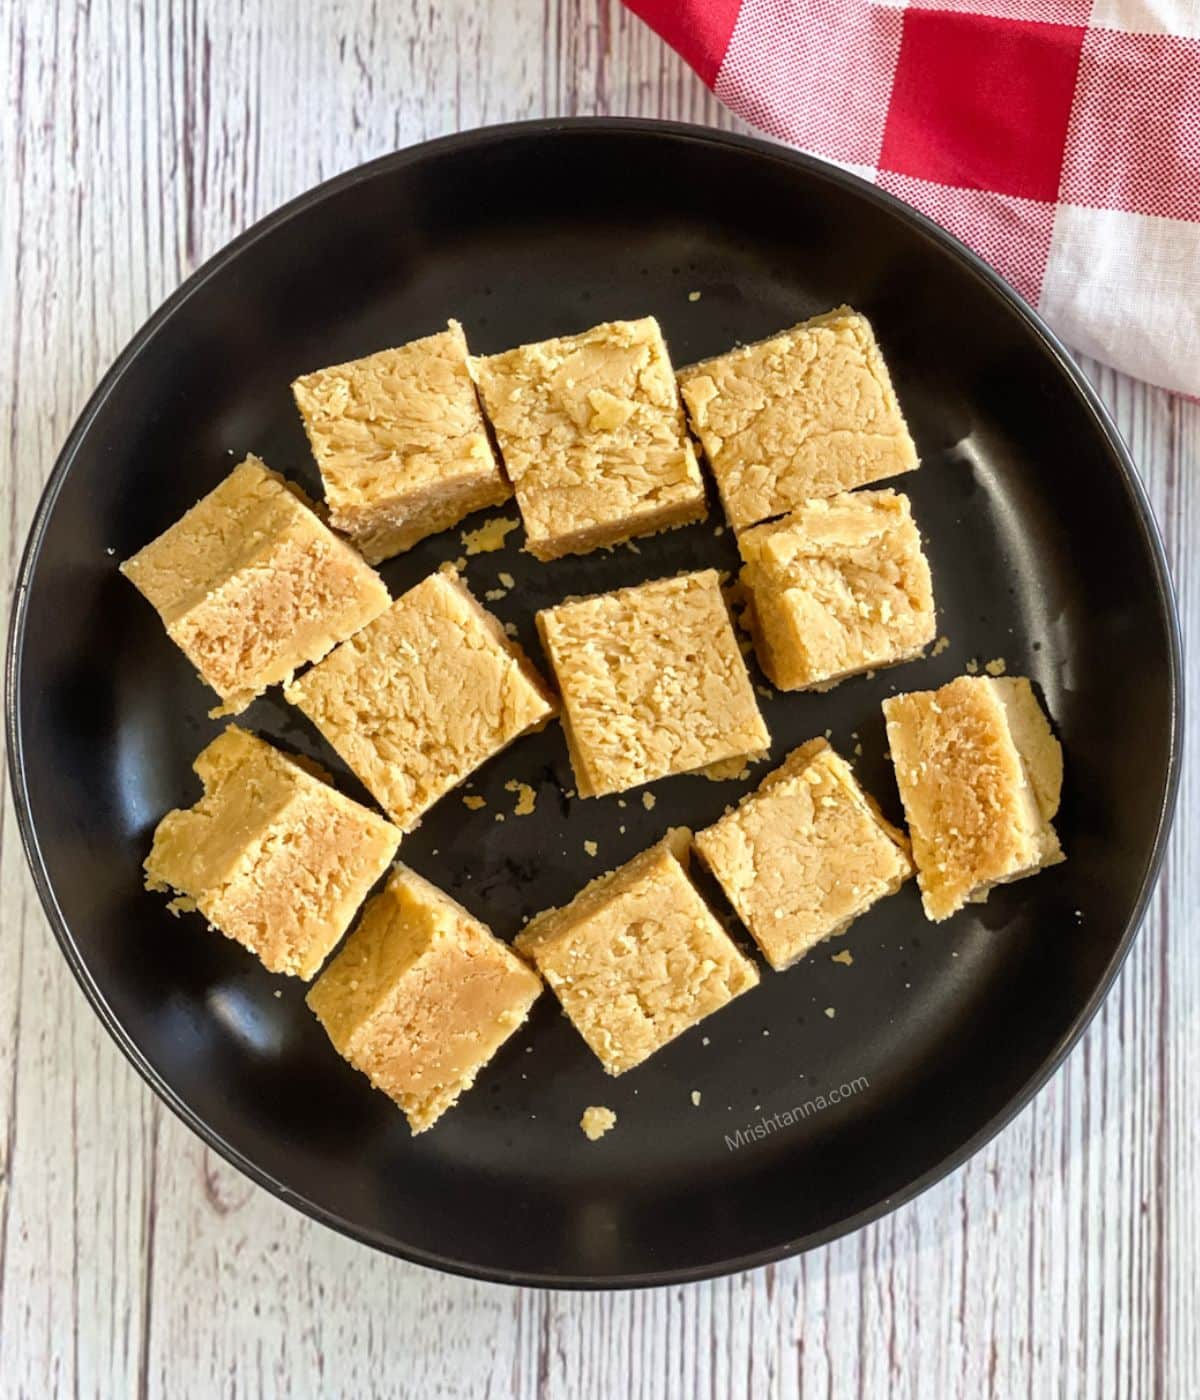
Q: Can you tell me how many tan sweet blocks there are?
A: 12